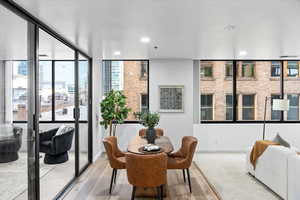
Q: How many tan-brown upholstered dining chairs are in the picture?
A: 4